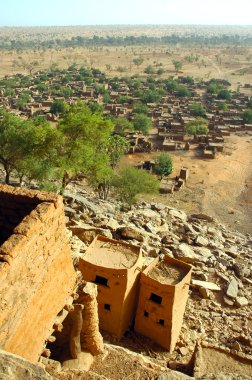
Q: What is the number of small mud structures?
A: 2